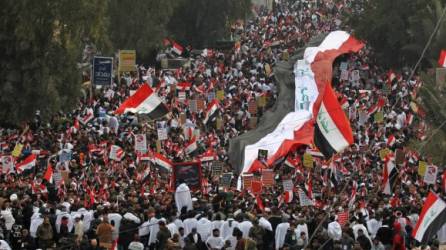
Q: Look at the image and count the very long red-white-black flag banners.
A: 1